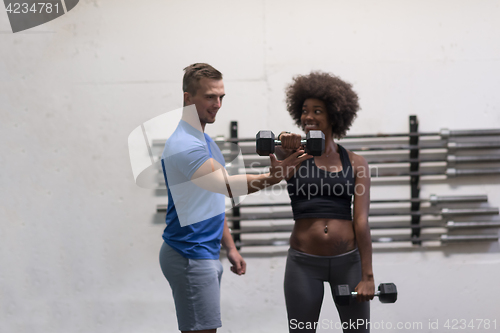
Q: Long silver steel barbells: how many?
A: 8